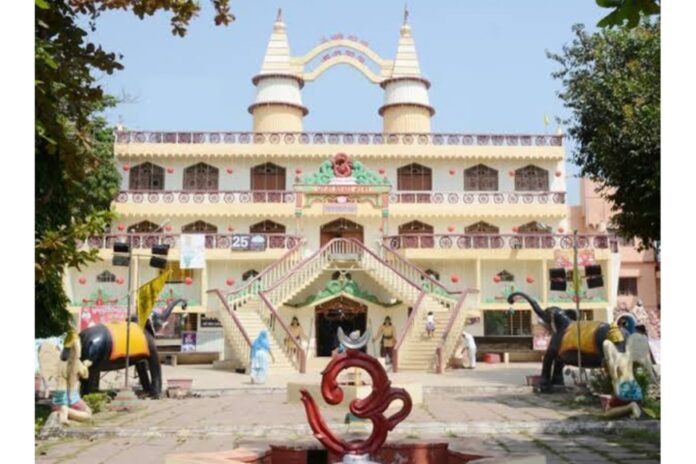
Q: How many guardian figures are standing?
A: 2